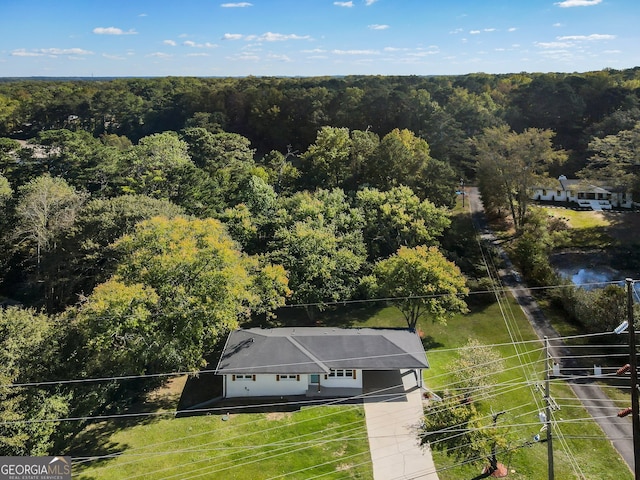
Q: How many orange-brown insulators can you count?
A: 2